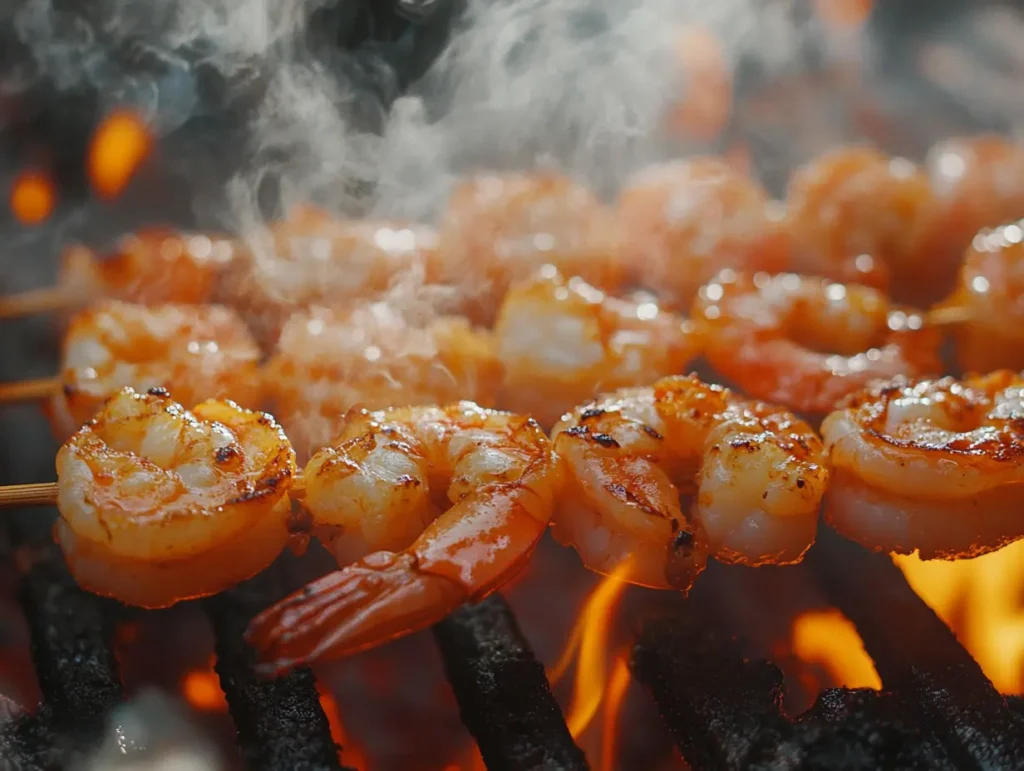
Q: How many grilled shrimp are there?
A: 15